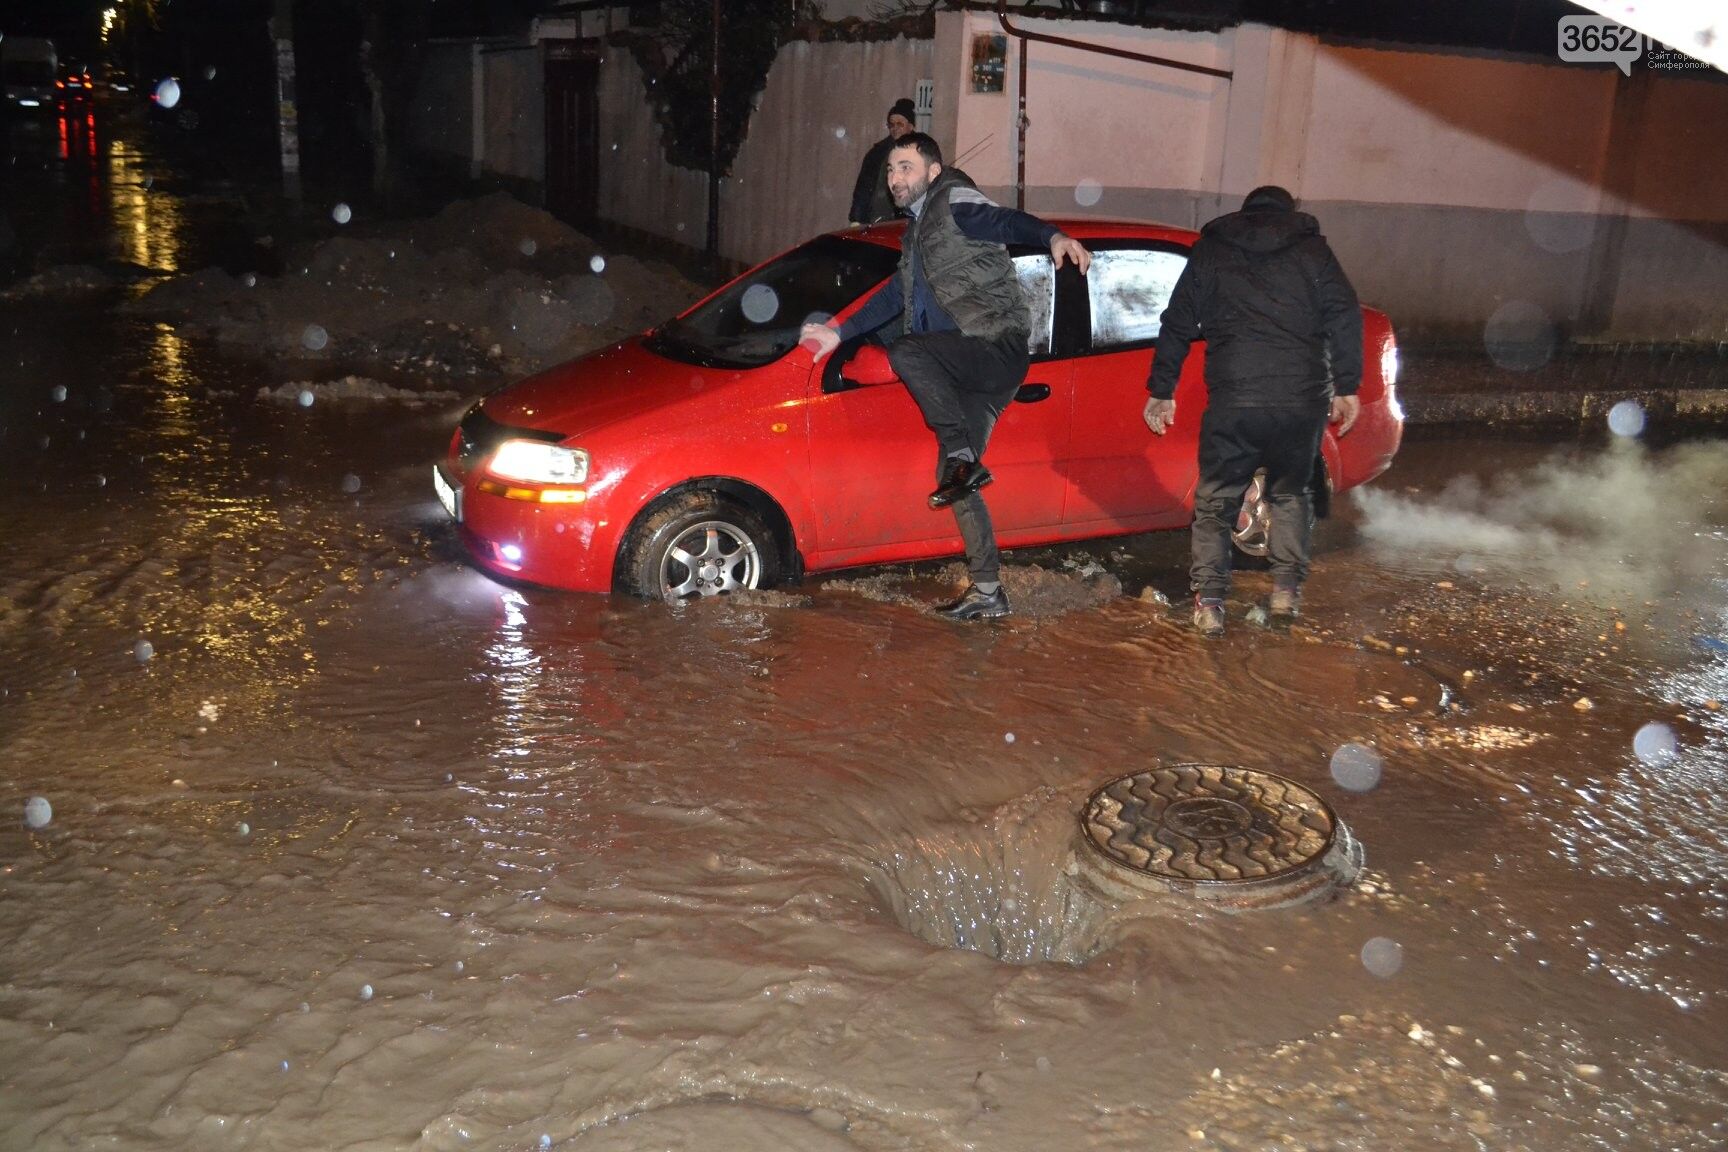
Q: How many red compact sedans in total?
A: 1